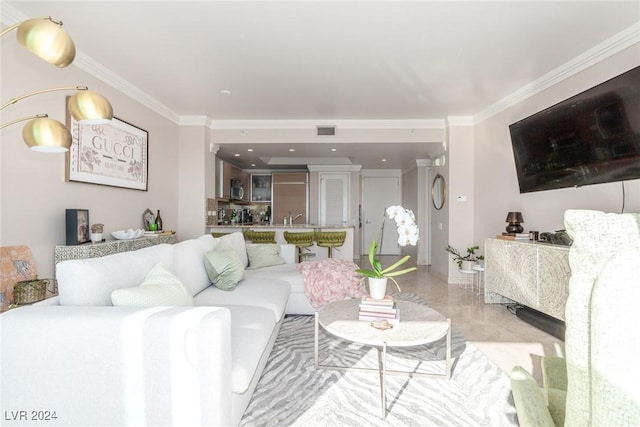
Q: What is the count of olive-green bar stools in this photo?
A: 4